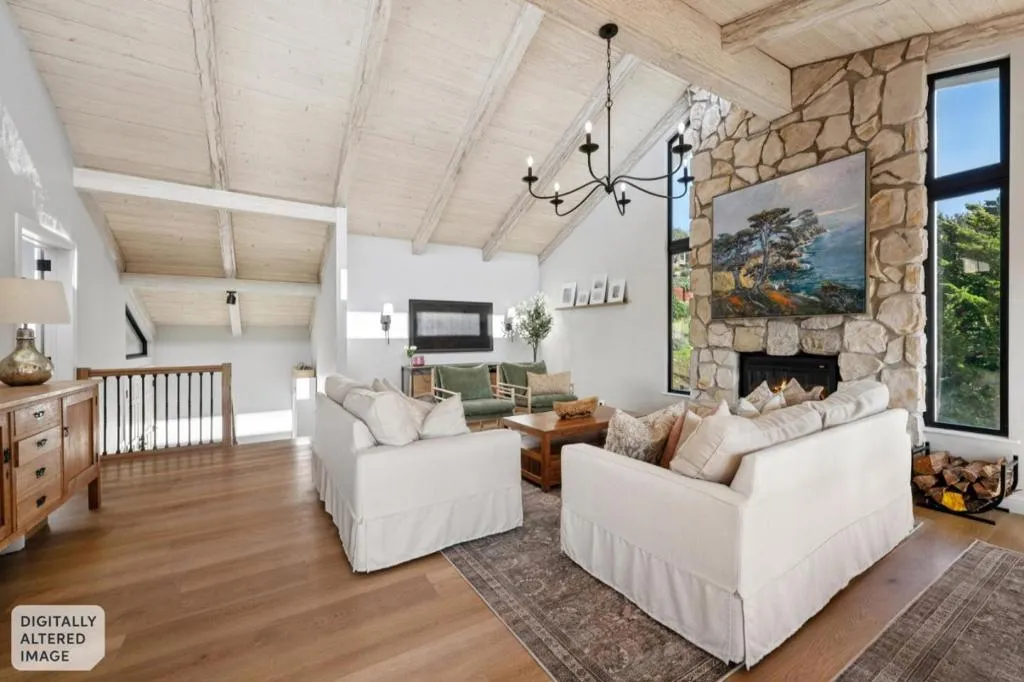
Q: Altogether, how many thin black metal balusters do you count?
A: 10